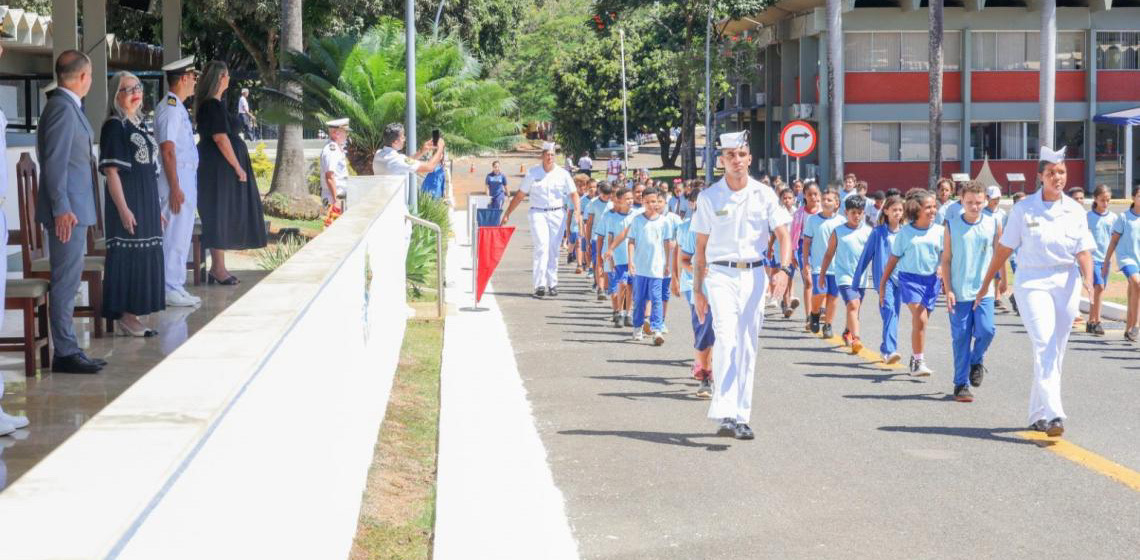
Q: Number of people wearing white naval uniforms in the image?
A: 7